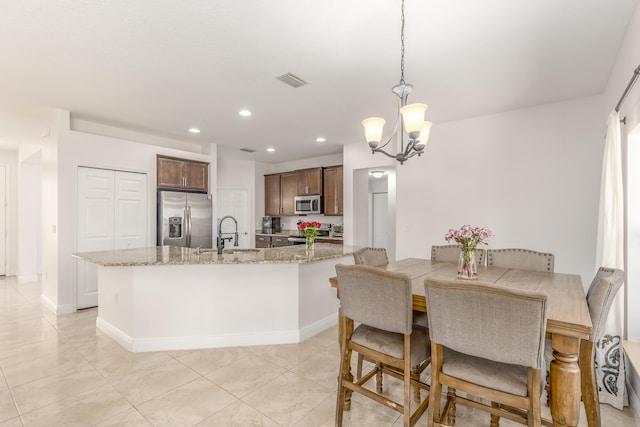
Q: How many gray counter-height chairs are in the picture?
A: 6